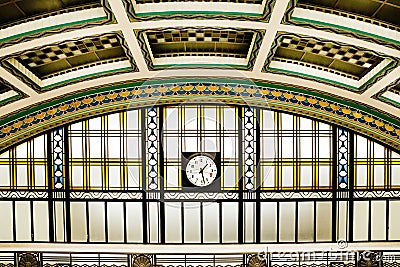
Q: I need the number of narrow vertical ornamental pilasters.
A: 4